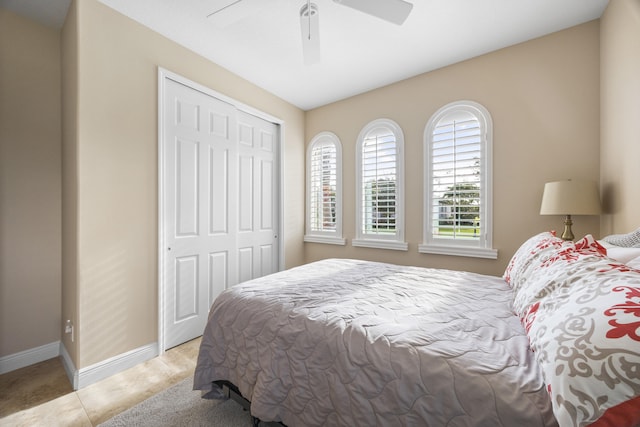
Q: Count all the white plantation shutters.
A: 3